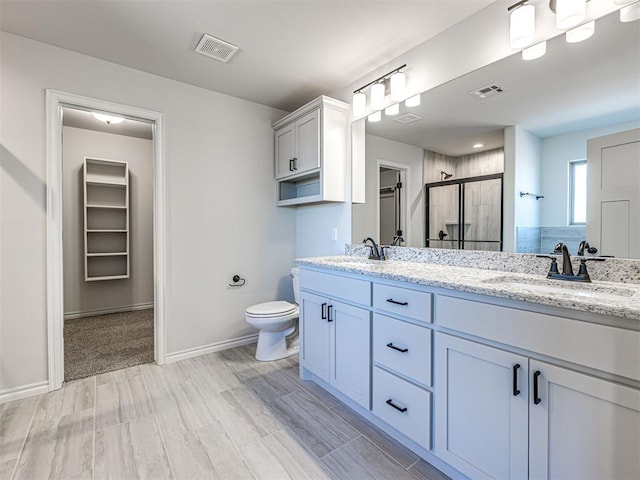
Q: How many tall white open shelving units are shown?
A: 1